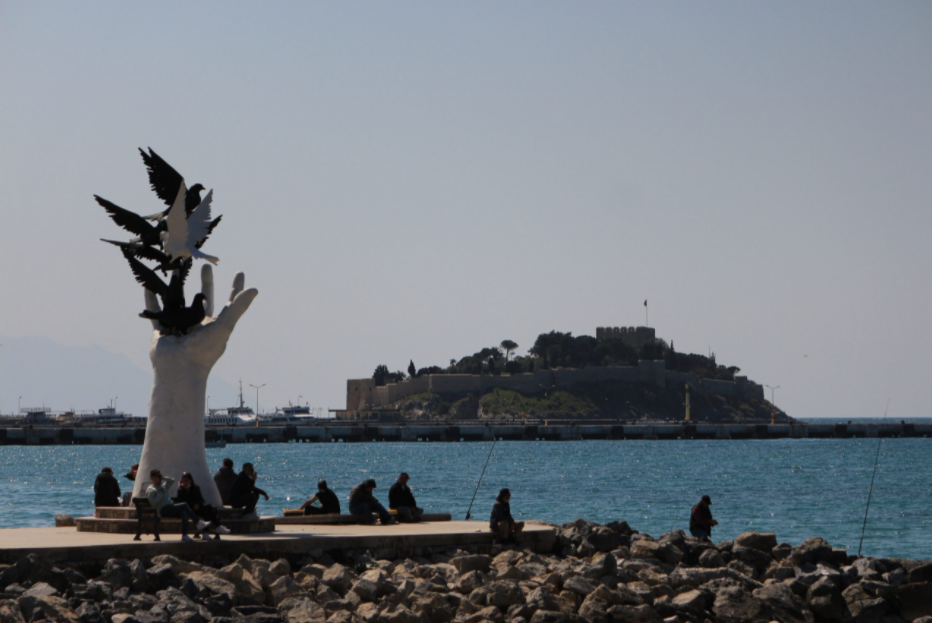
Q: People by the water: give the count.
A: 11